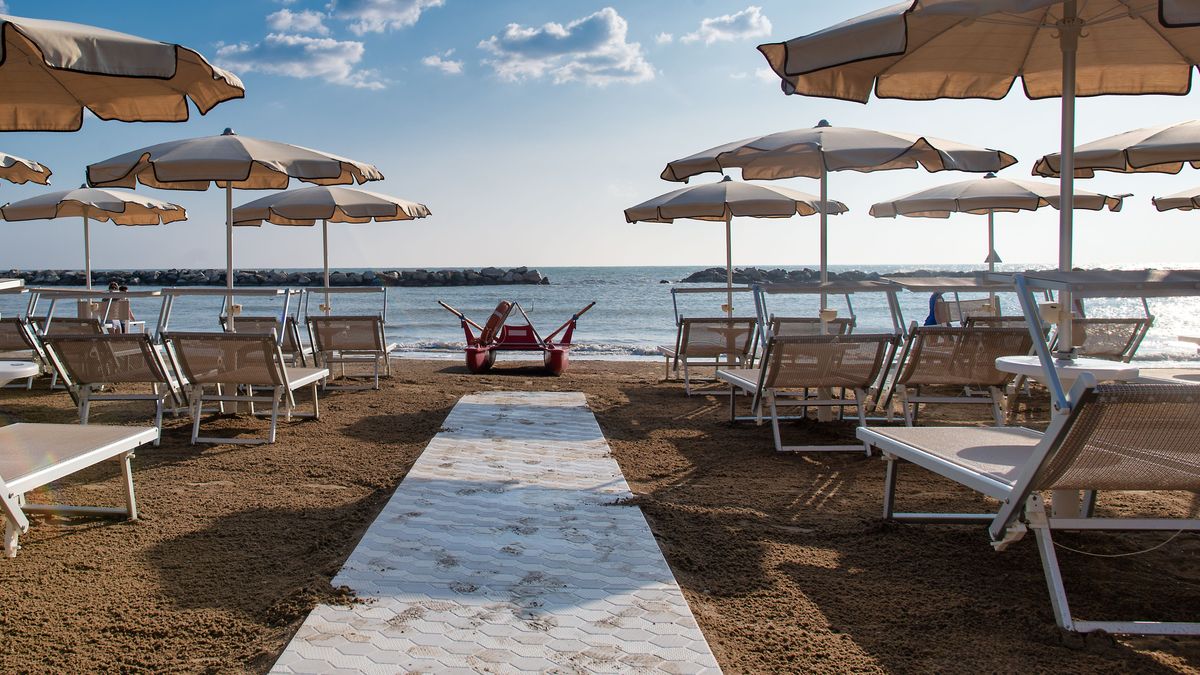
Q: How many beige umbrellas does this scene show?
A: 11